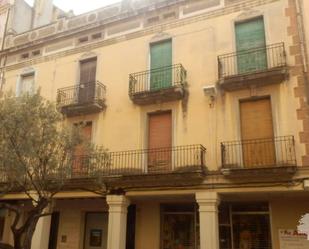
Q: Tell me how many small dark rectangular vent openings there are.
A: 6